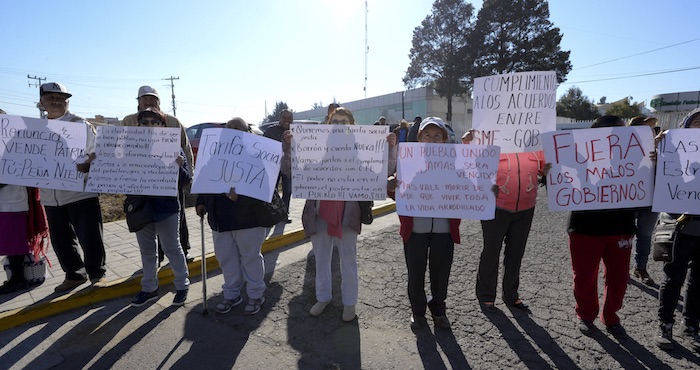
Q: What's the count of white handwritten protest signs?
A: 8